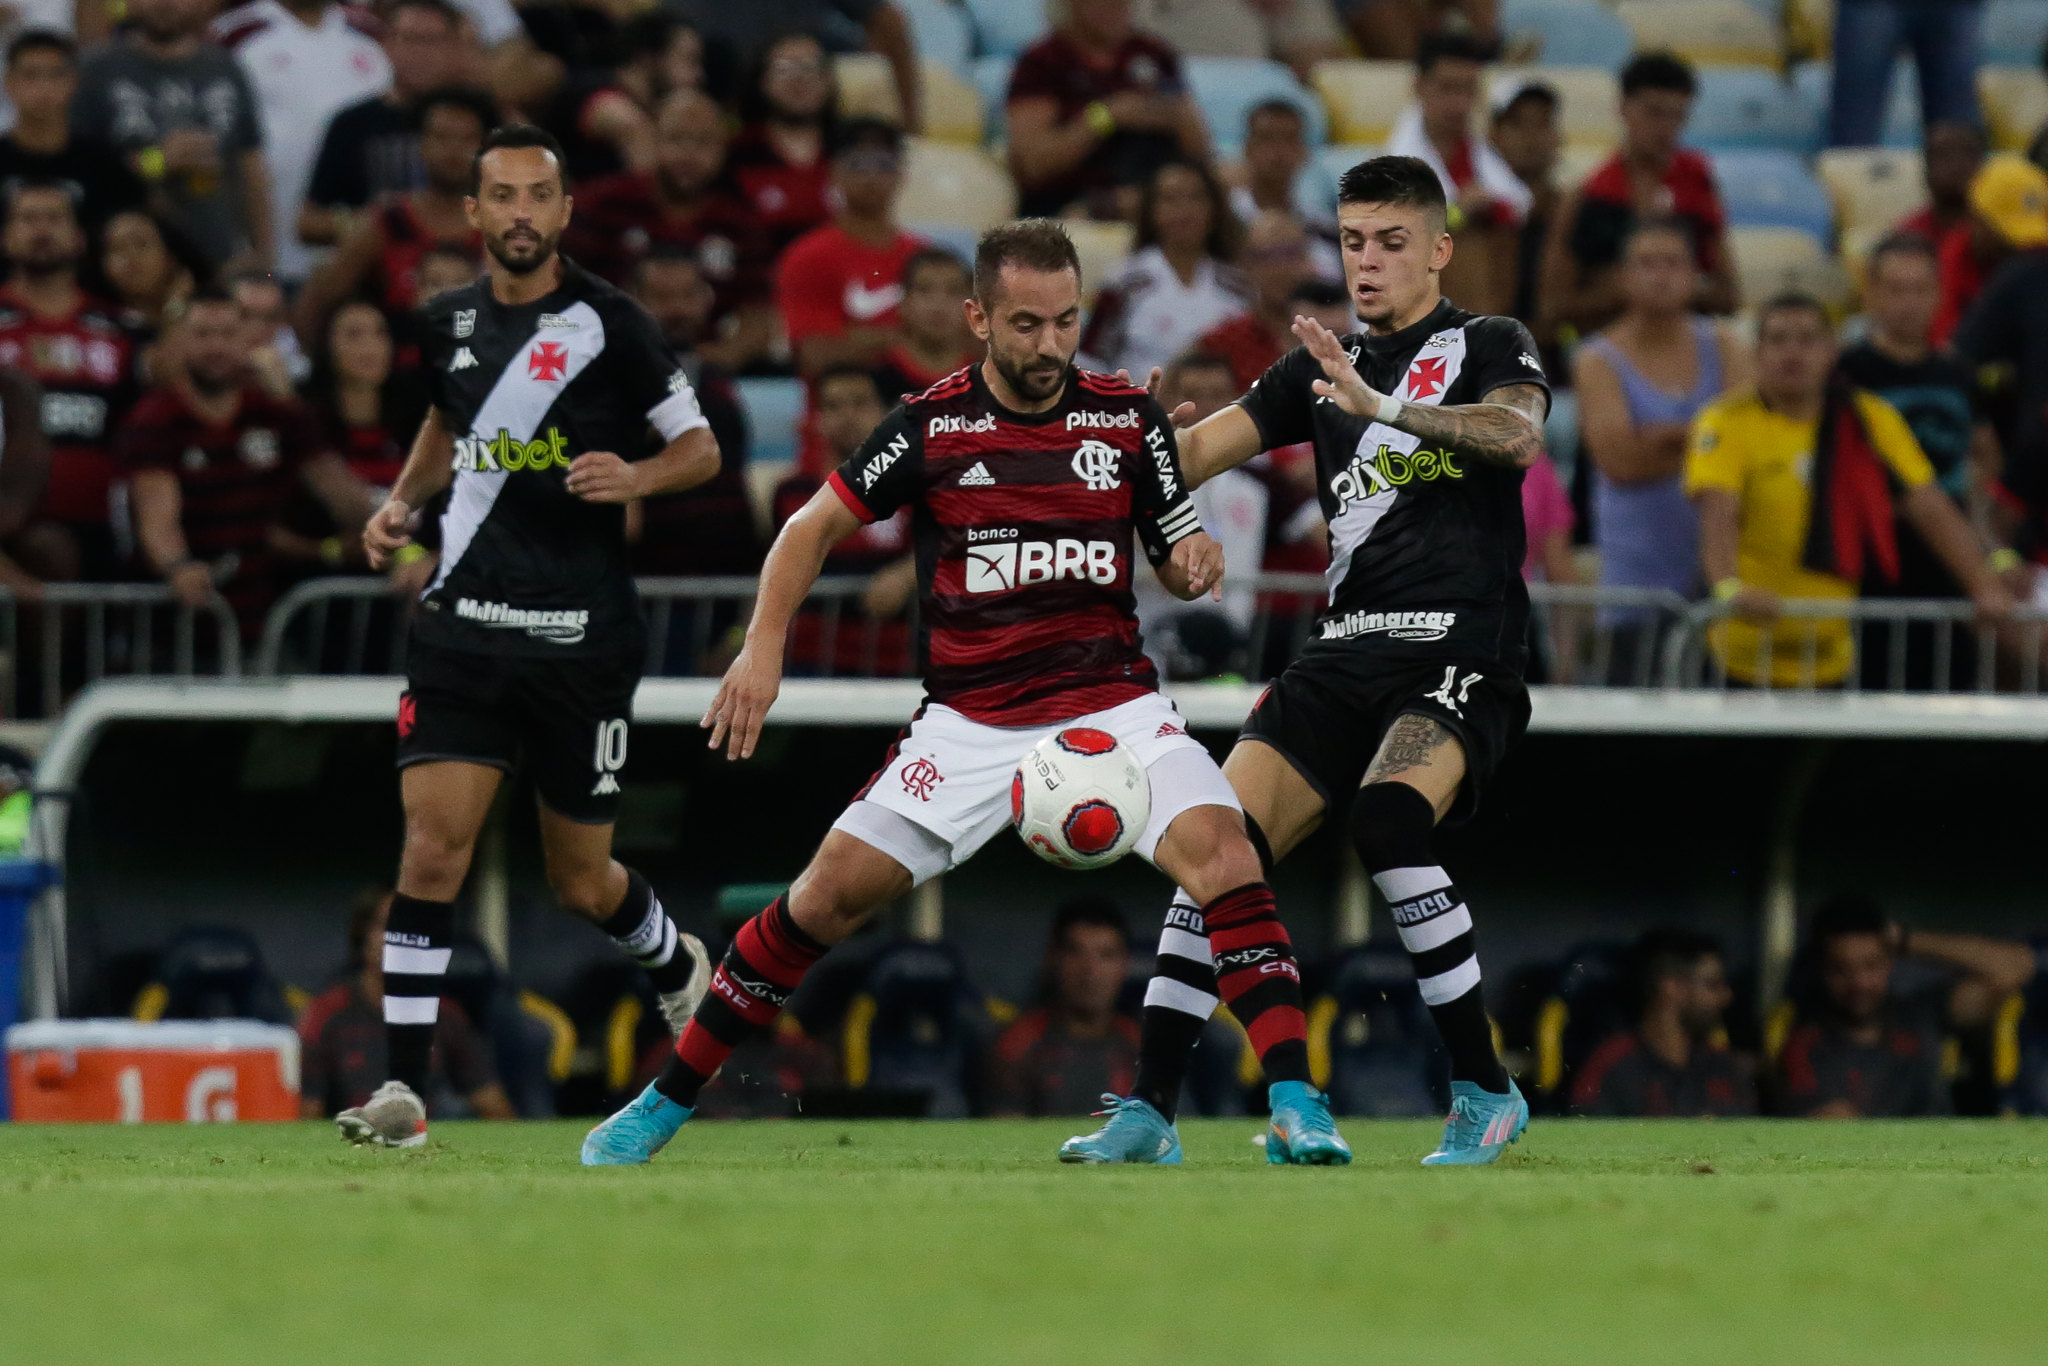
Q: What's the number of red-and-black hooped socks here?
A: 2